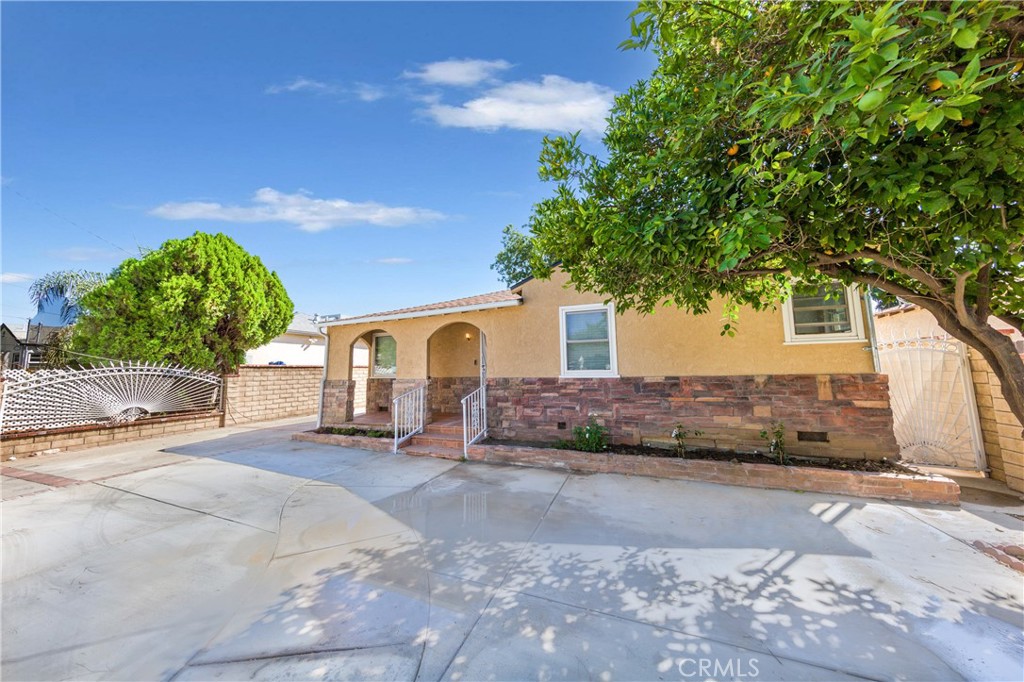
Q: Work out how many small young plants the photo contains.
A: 3